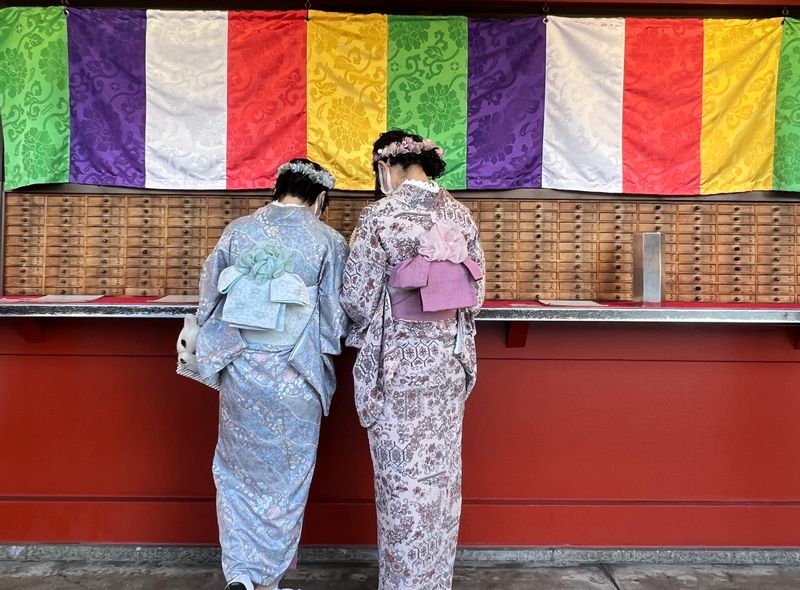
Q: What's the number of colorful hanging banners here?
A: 11